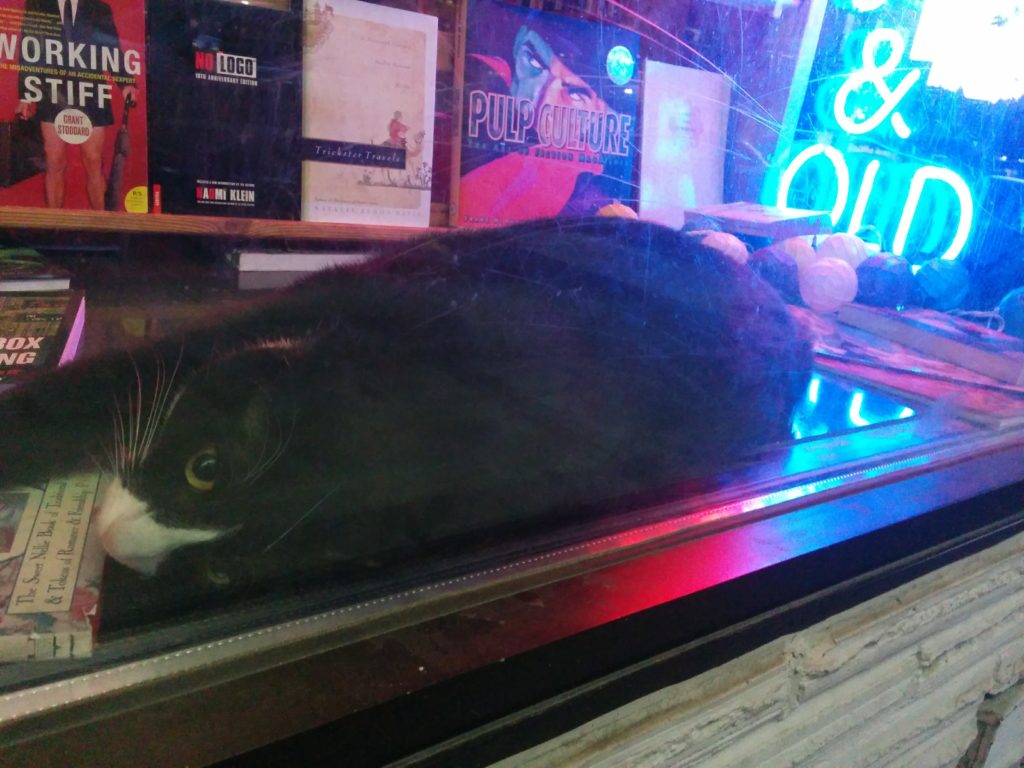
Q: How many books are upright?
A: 5